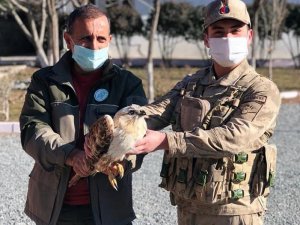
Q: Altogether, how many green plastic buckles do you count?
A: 7